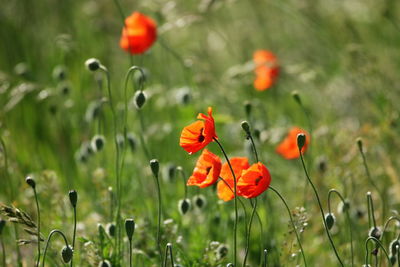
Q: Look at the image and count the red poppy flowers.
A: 7